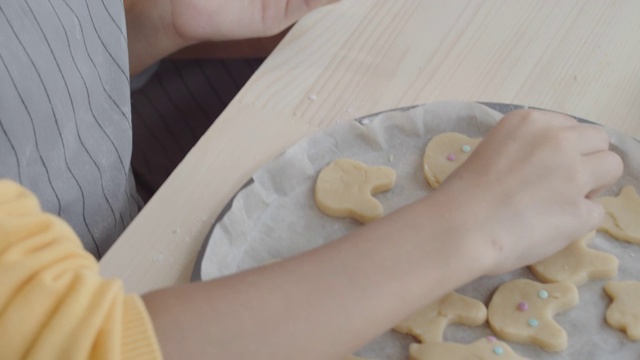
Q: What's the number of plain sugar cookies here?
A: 5